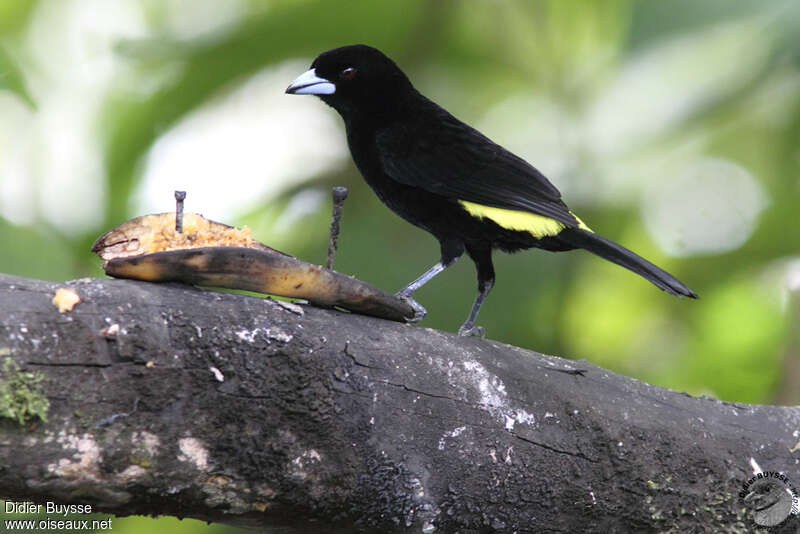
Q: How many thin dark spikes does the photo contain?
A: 2